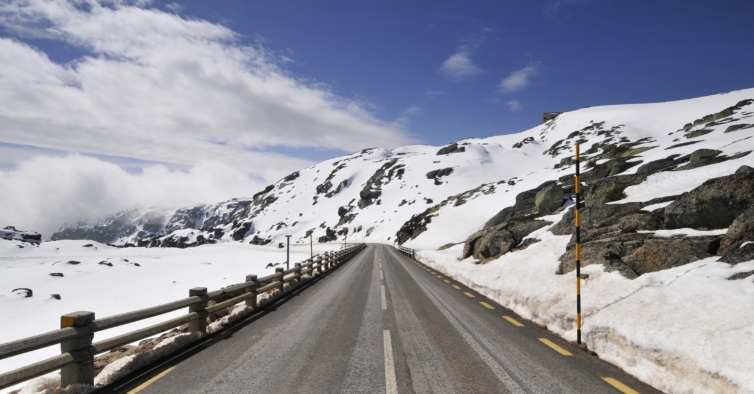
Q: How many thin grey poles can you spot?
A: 1